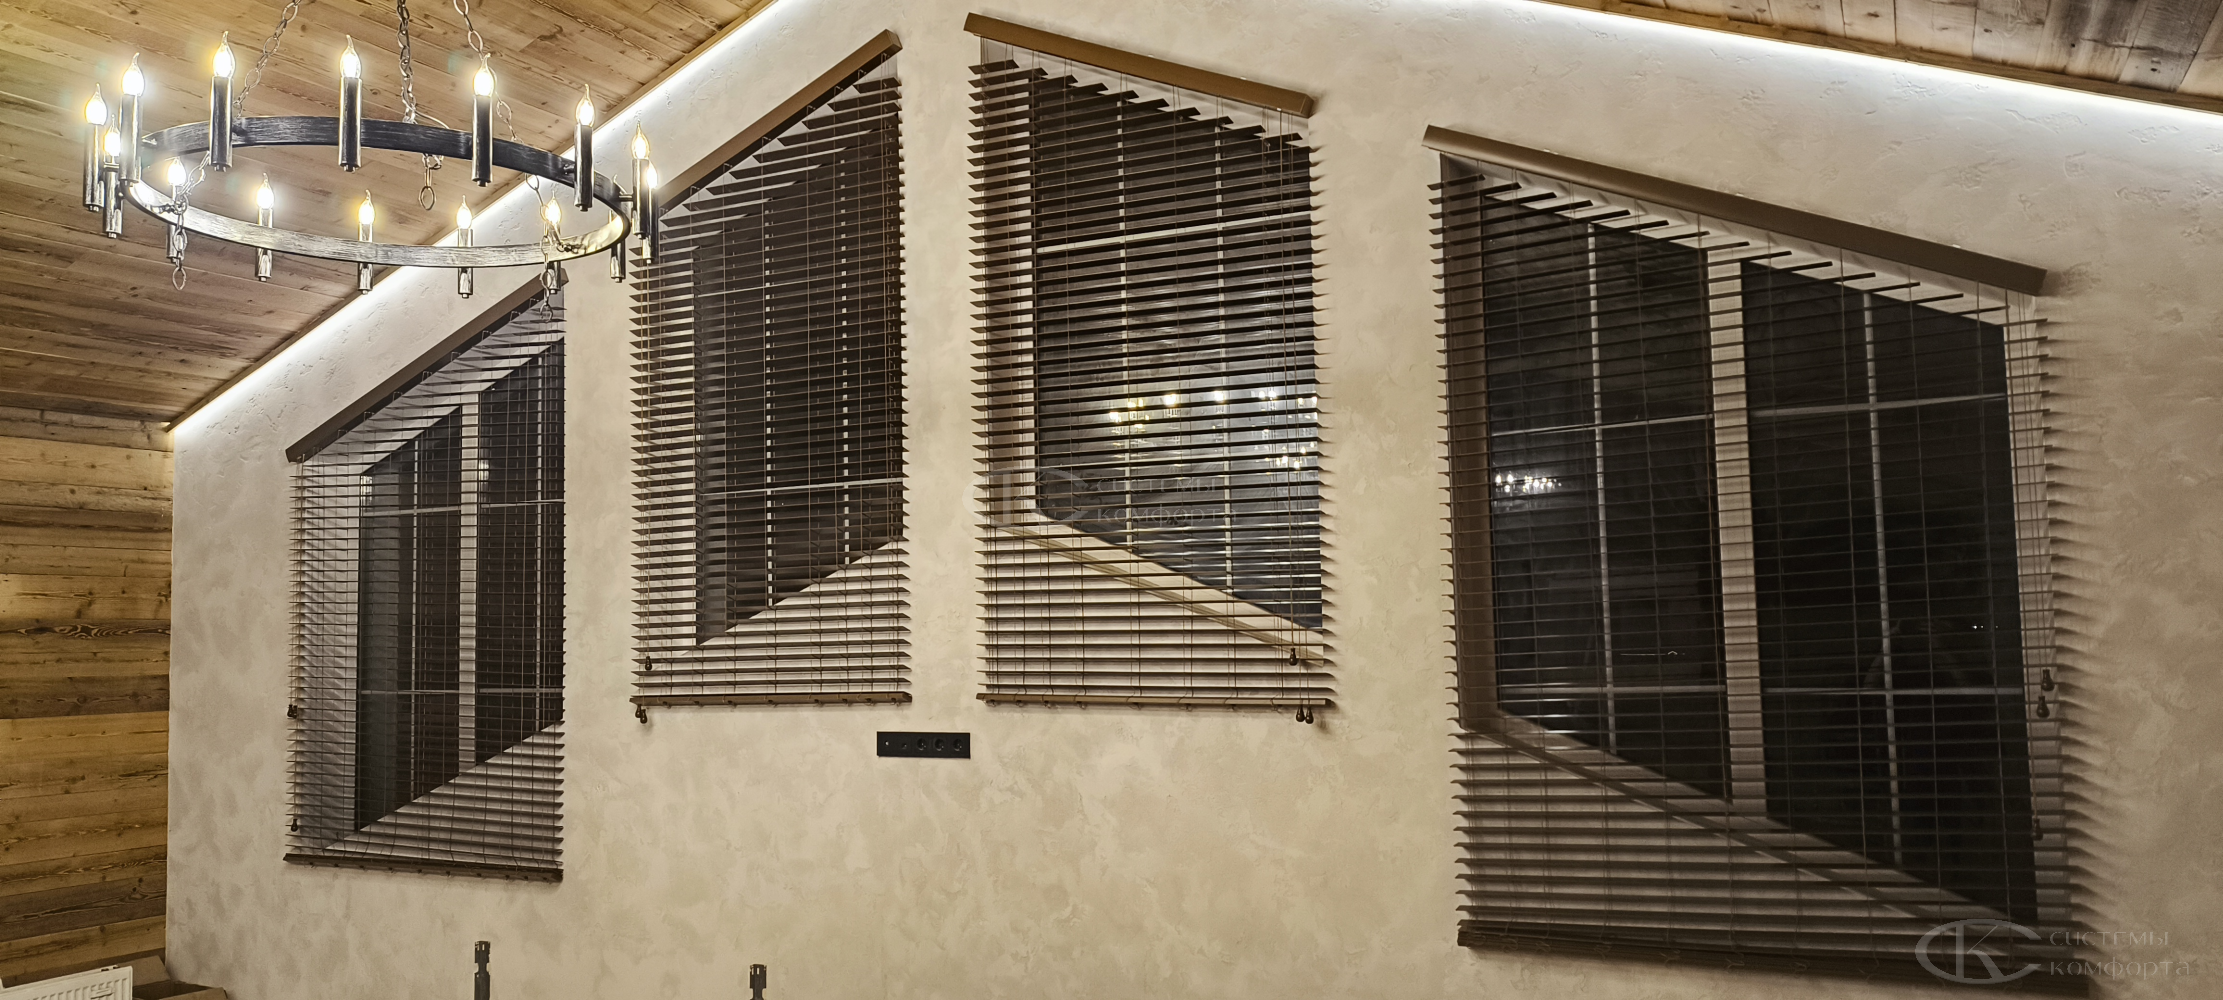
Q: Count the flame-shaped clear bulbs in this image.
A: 14